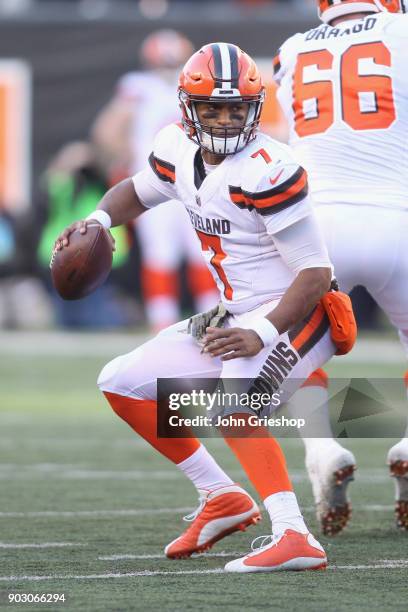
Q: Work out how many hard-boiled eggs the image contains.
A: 0